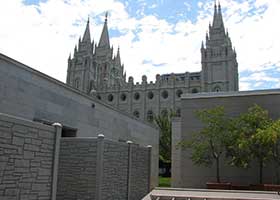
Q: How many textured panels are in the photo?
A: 4